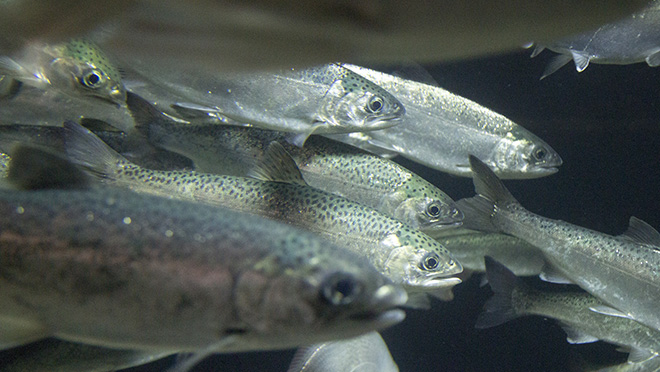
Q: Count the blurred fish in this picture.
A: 2